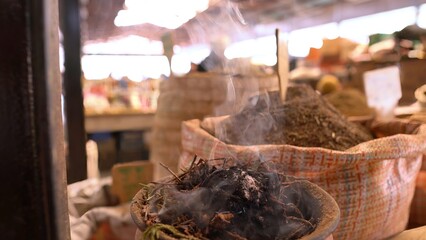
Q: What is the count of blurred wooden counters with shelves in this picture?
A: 1